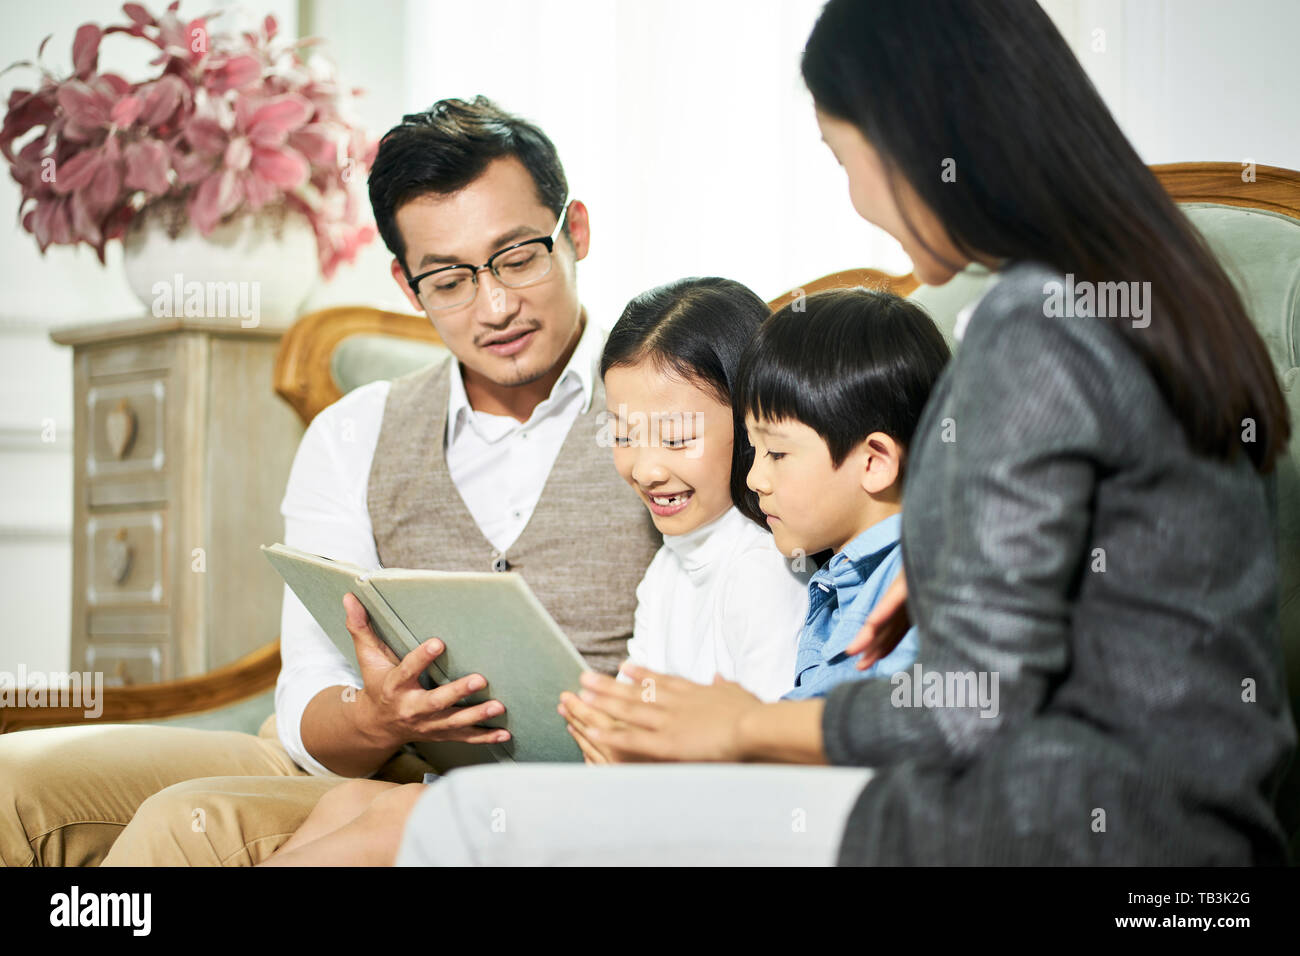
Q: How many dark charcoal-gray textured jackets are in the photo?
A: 1